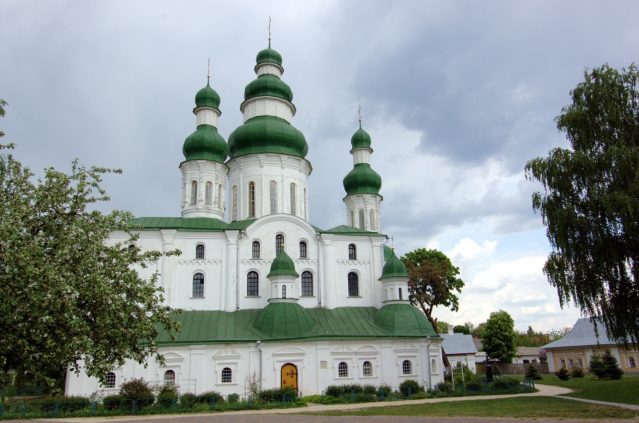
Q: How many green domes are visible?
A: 11